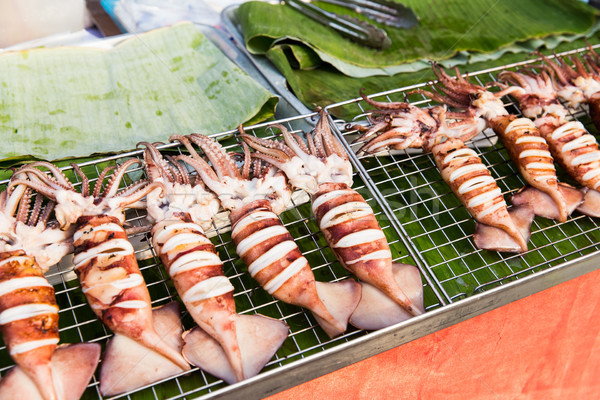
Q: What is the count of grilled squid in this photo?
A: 9